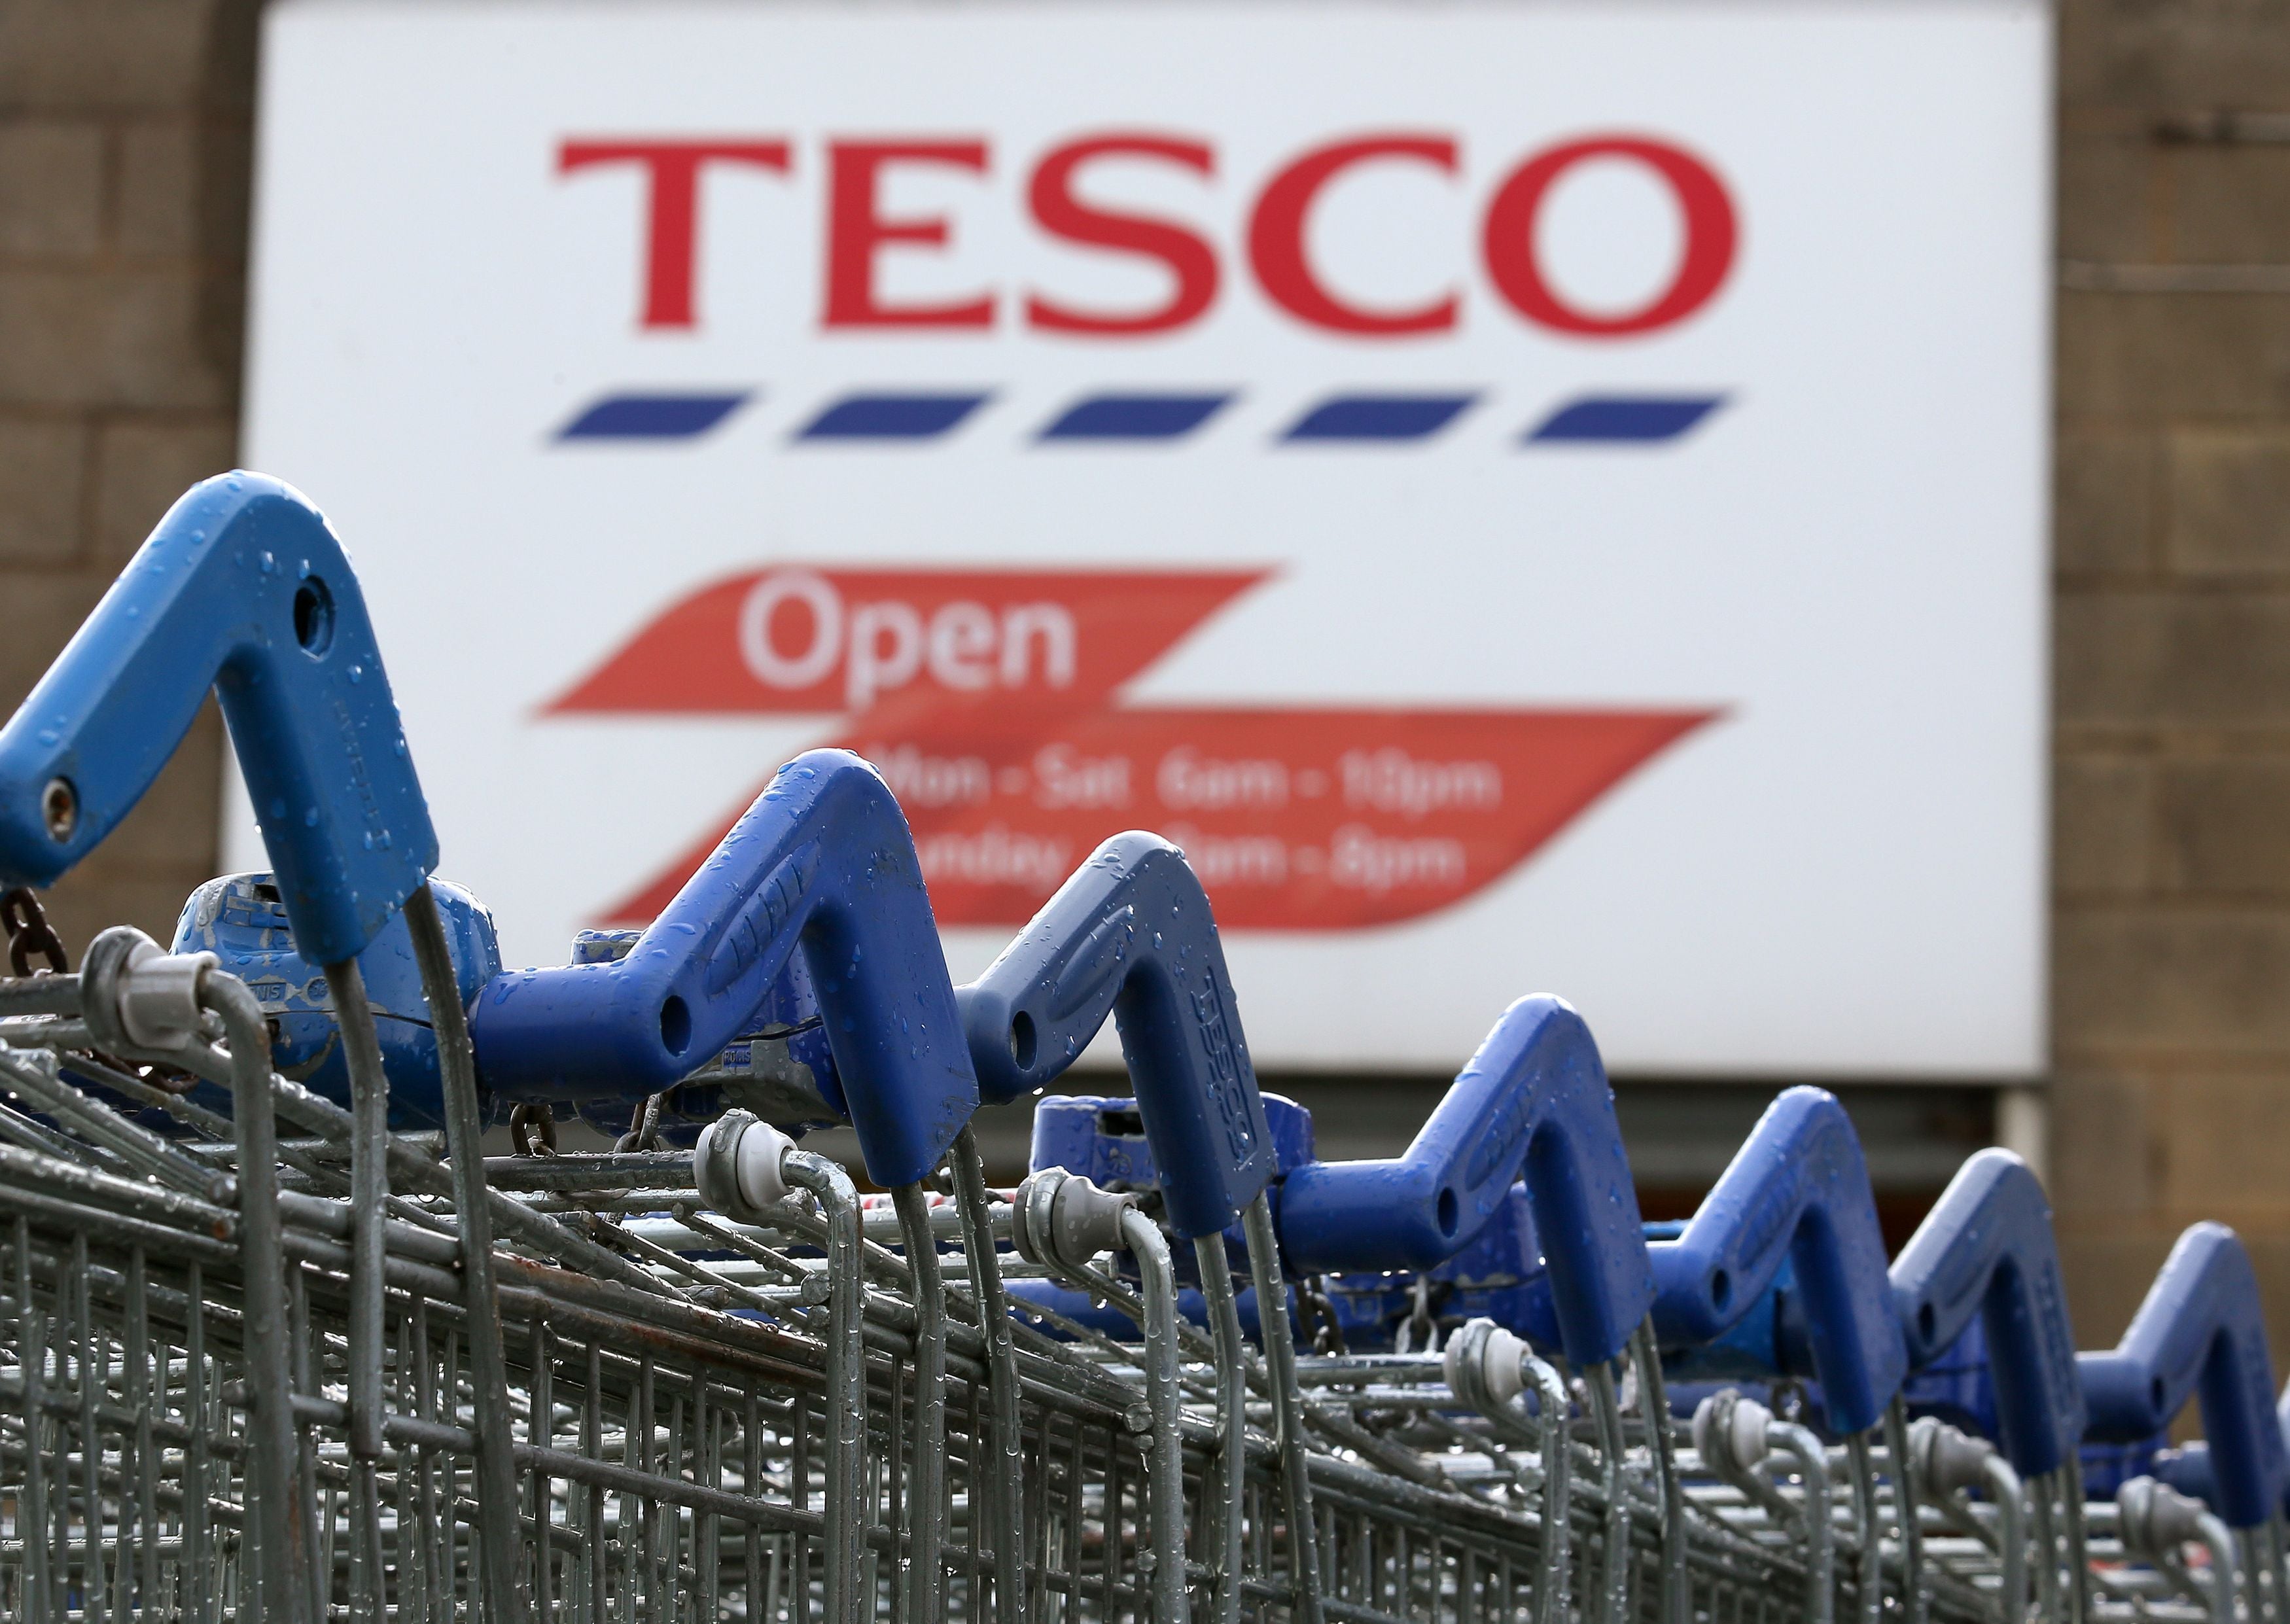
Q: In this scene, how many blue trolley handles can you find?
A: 7